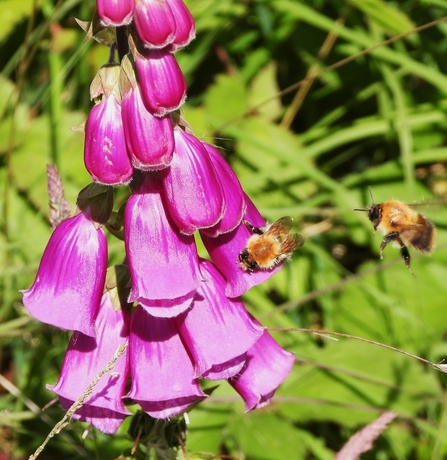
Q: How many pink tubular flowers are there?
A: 15